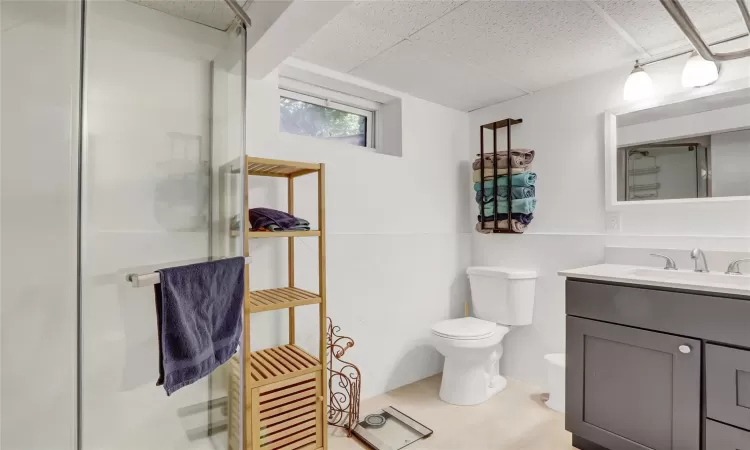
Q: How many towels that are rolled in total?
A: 7